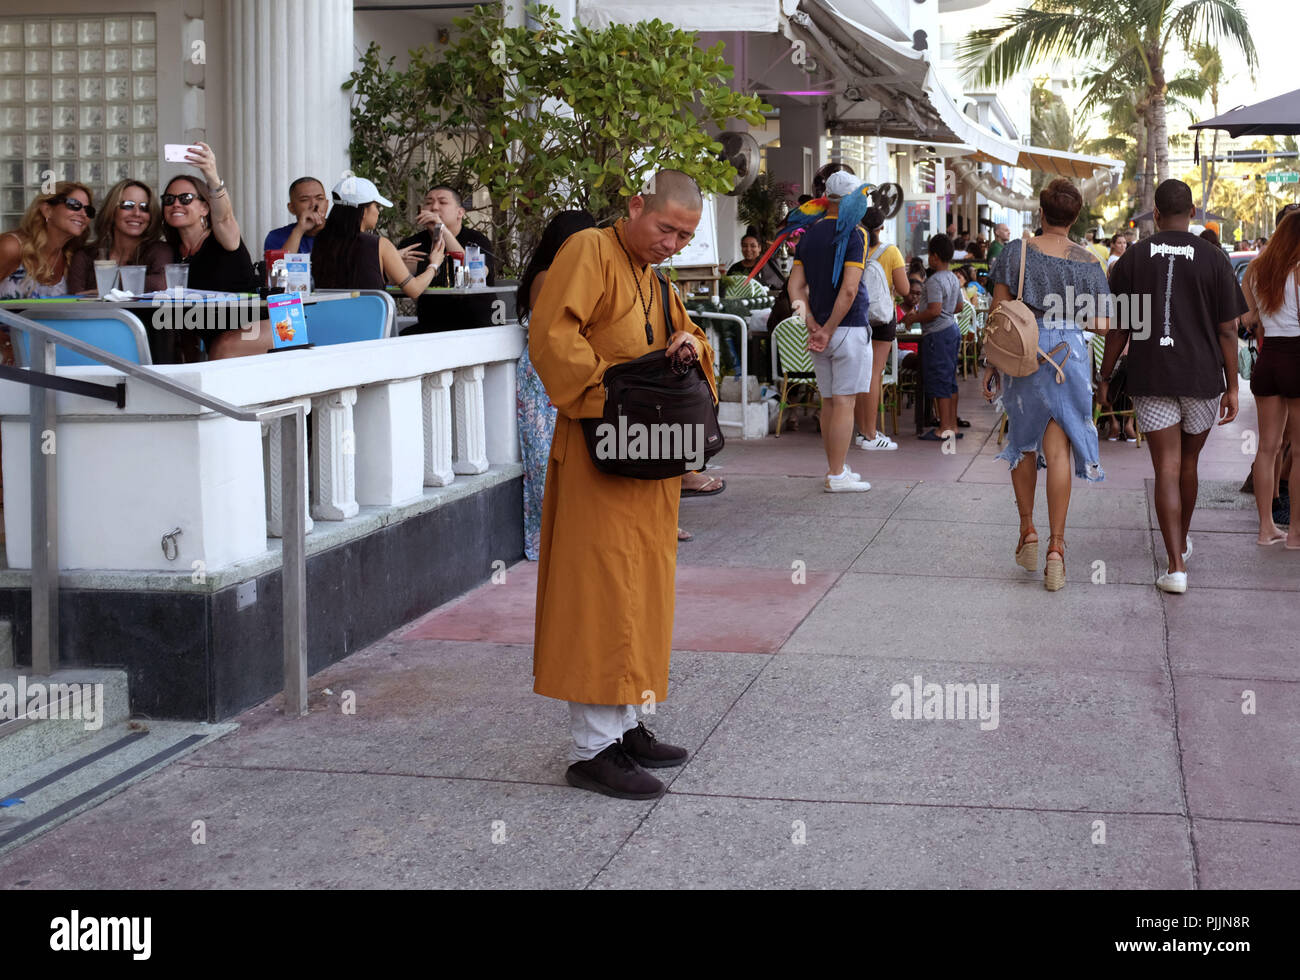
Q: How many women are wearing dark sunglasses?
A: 3